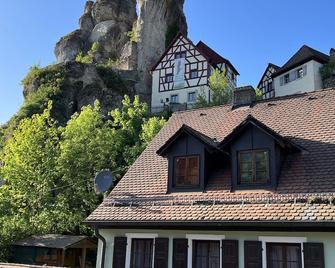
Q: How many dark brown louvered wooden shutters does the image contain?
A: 6